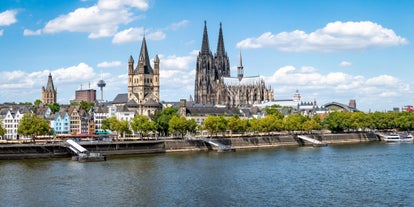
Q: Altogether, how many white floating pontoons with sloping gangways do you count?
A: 3